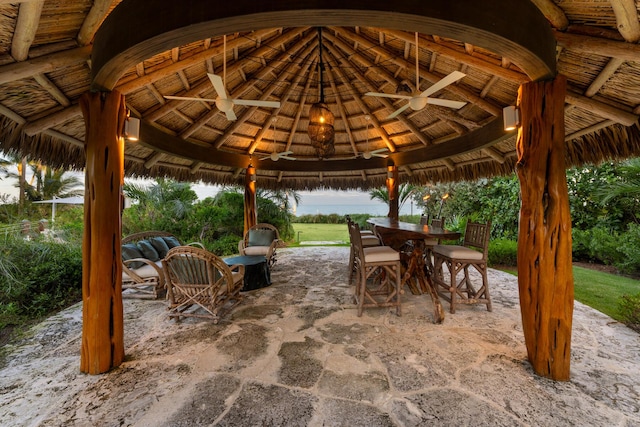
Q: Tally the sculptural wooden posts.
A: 4